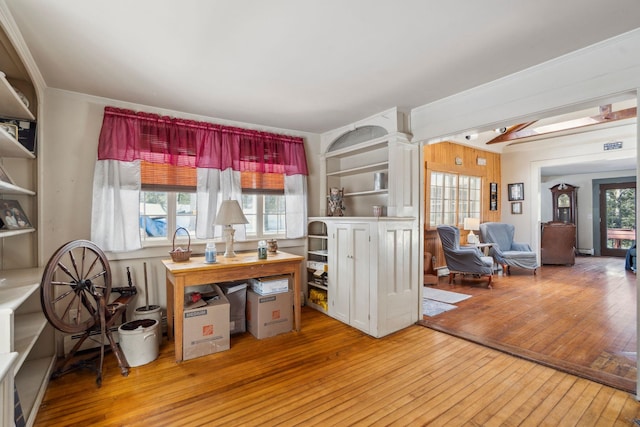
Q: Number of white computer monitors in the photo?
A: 0